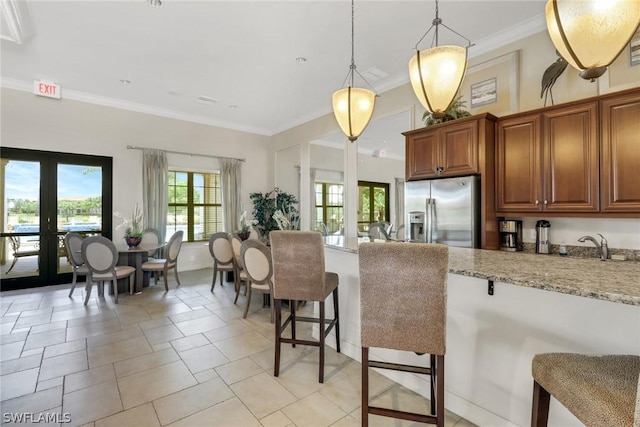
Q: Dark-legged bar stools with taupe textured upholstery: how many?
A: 3